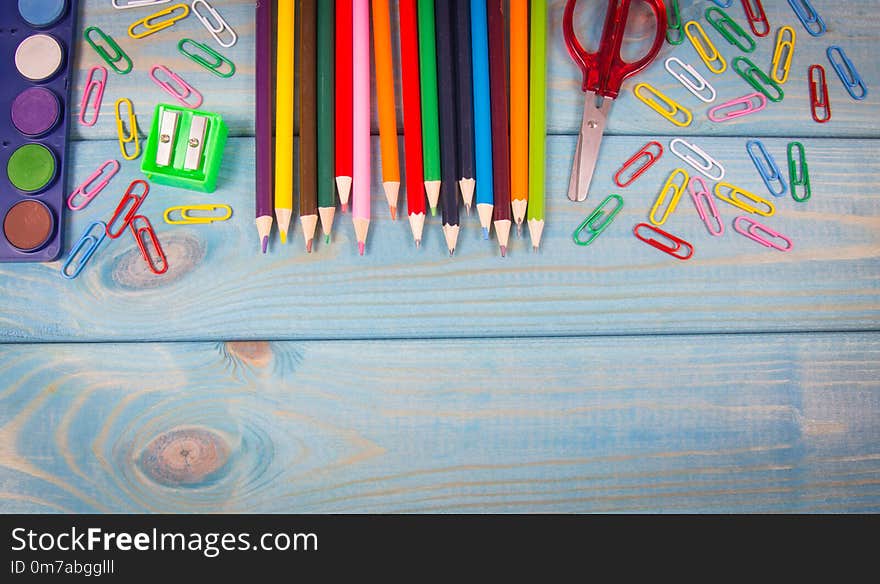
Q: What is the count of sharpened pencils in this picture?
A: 15